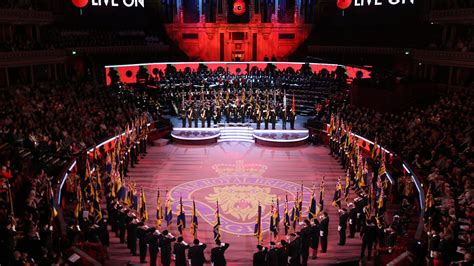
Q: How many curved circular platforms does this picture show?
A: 2